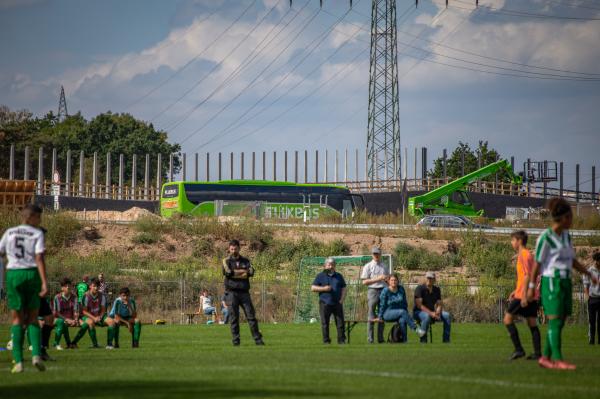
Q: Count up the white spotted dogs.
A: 0